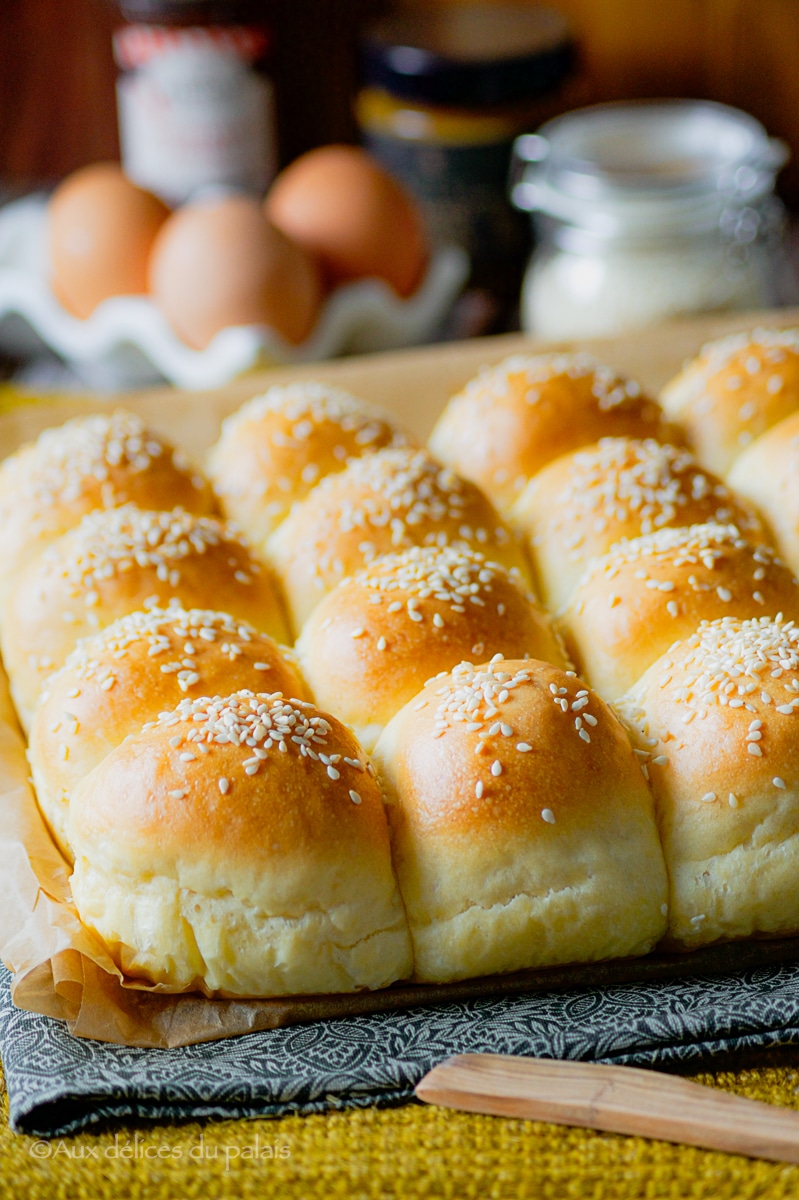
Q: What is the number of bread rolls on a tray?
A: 14